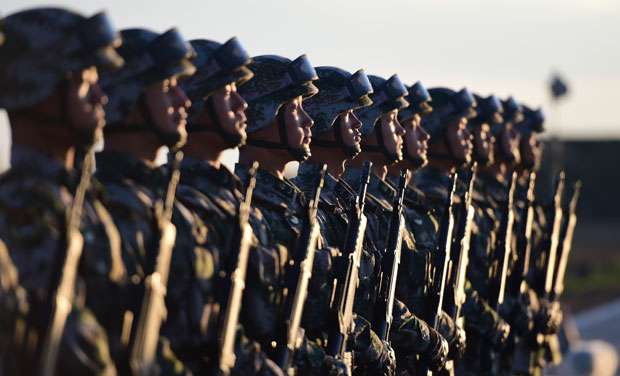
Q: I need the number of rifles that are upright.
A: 12